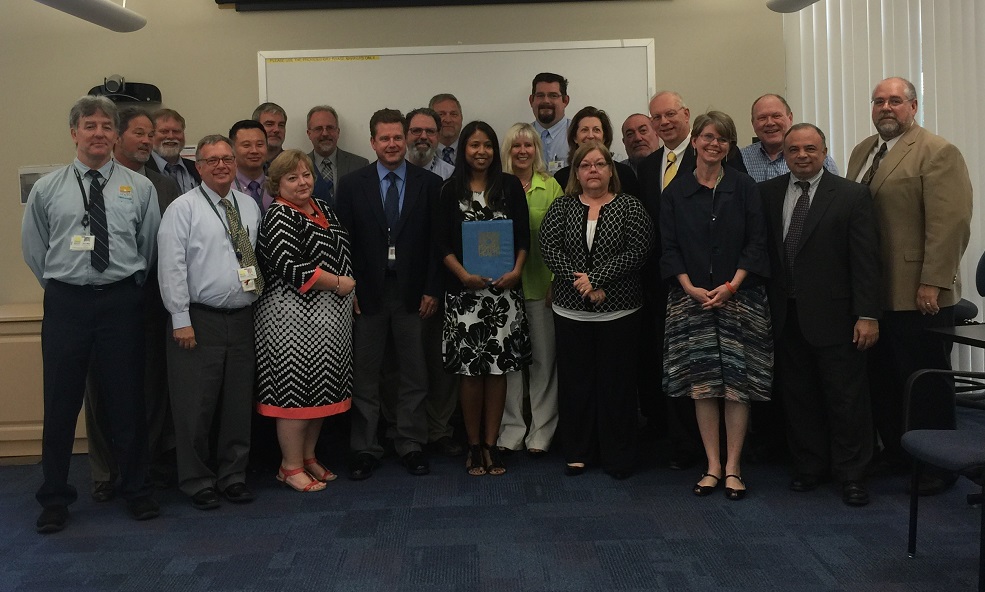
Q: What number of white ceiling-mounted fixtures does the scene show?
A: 2